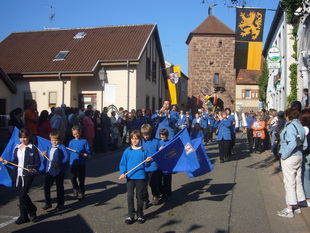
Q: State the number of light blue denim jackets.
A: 1